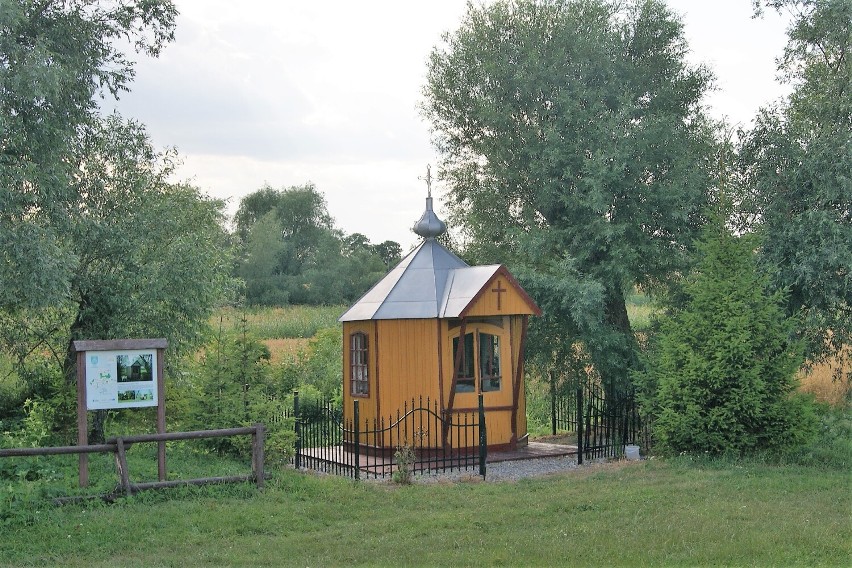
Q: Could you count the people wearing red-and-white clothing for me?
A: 0